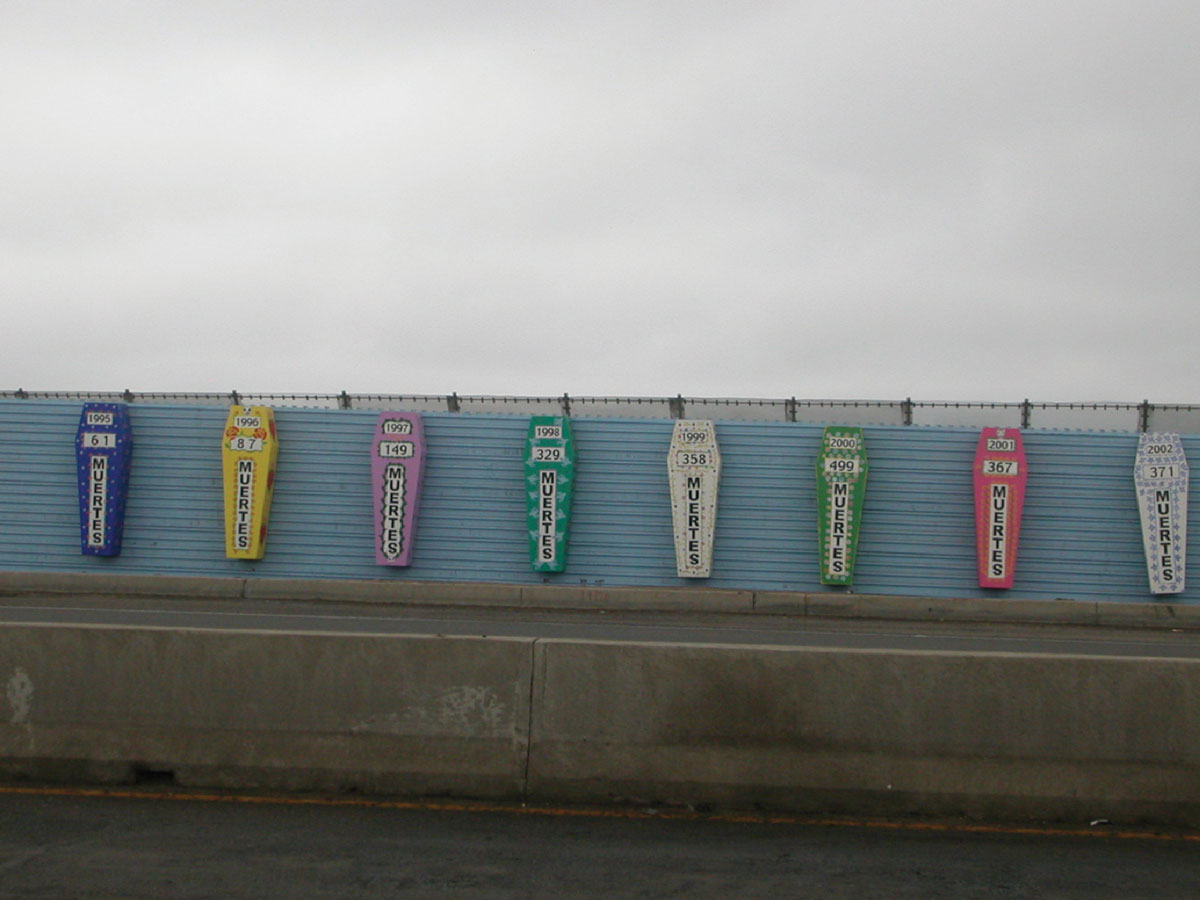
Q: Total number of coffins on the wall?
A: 8